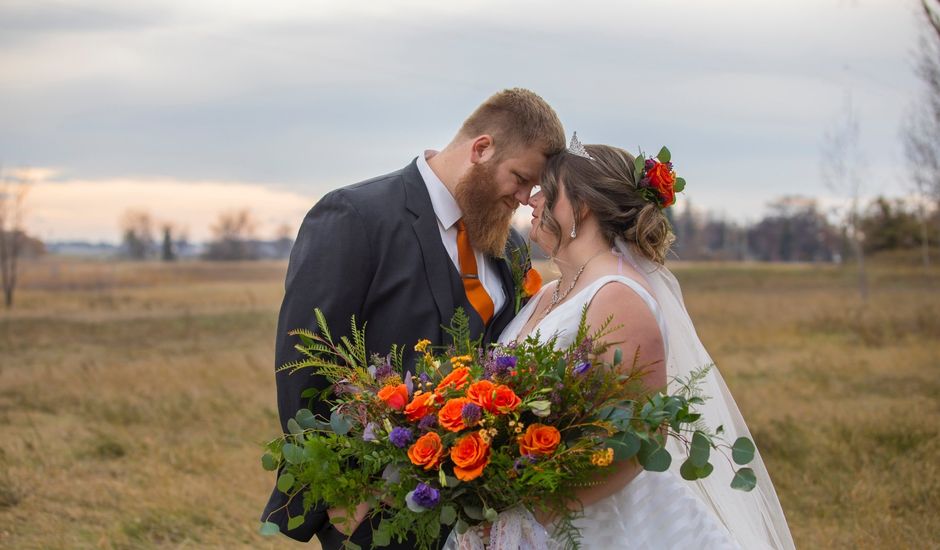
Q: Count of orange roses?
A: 11